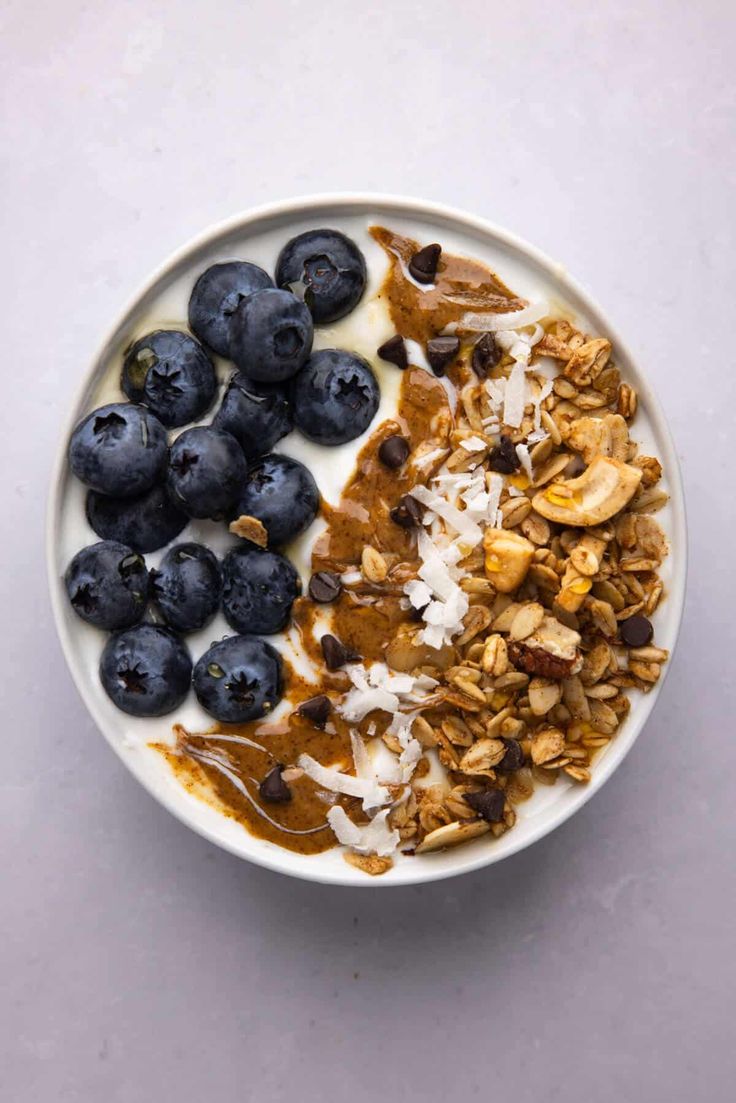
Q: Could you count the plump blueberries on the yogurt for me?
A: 15